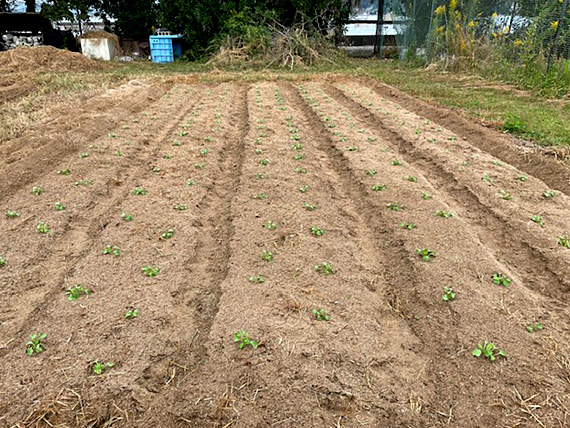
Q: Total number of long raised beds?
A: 5